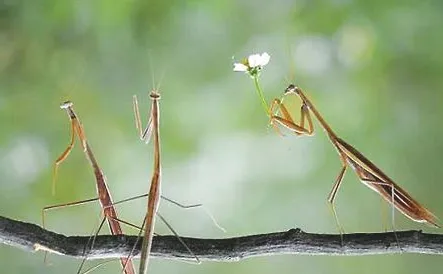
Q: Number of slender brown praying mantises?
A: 3